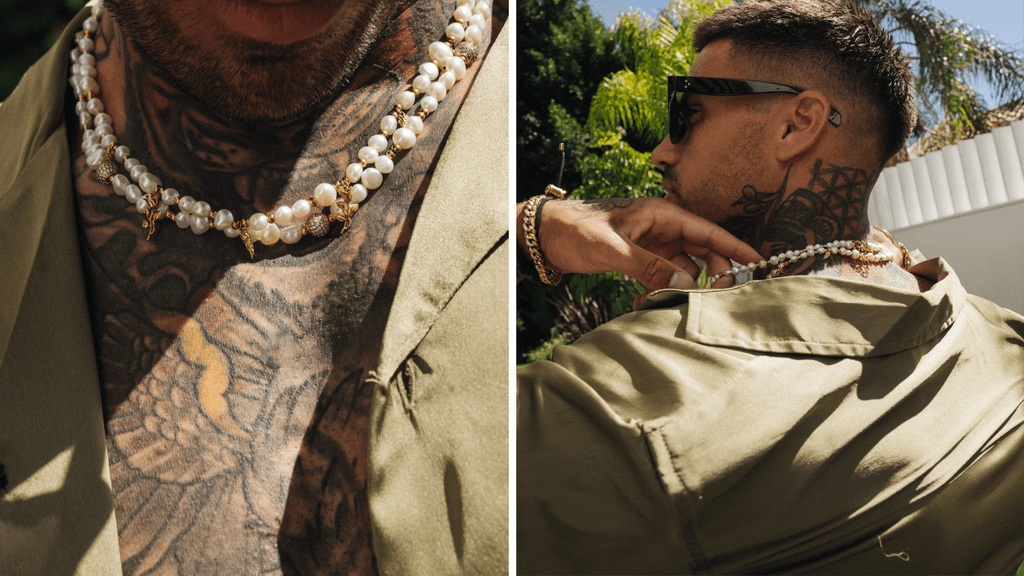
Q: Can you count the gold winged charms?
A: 3